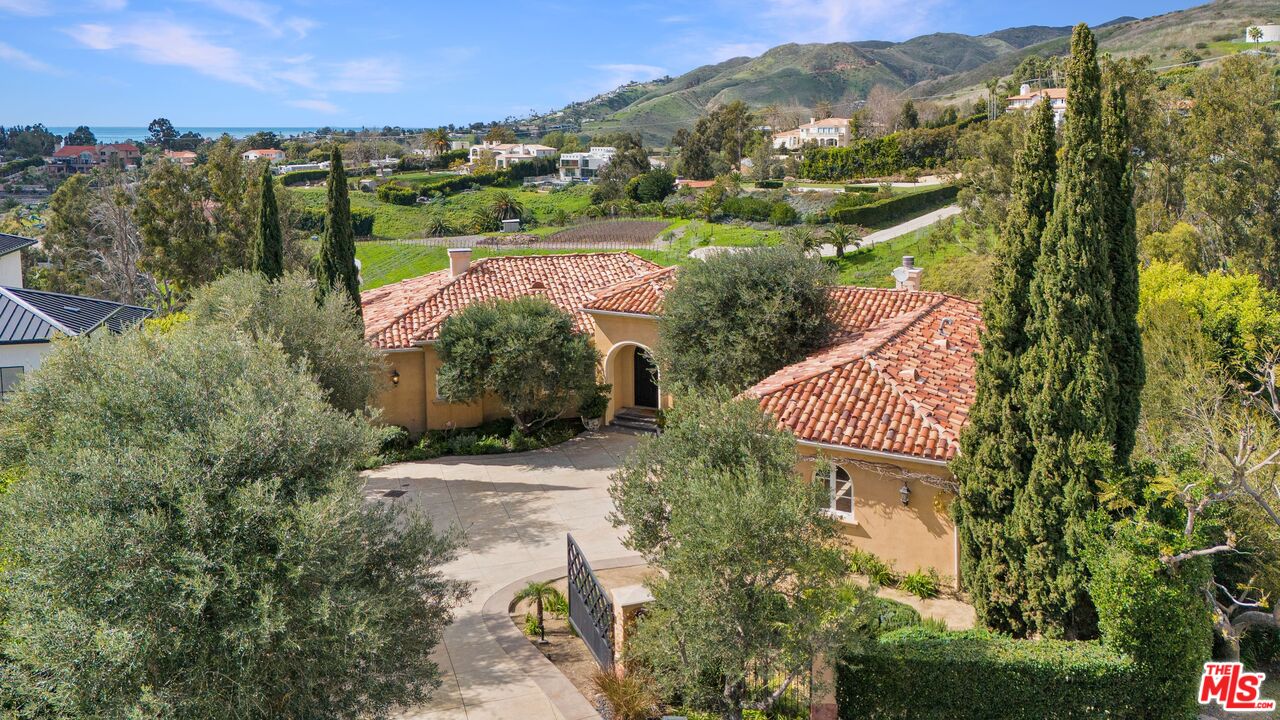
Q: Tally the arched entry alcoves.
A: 1